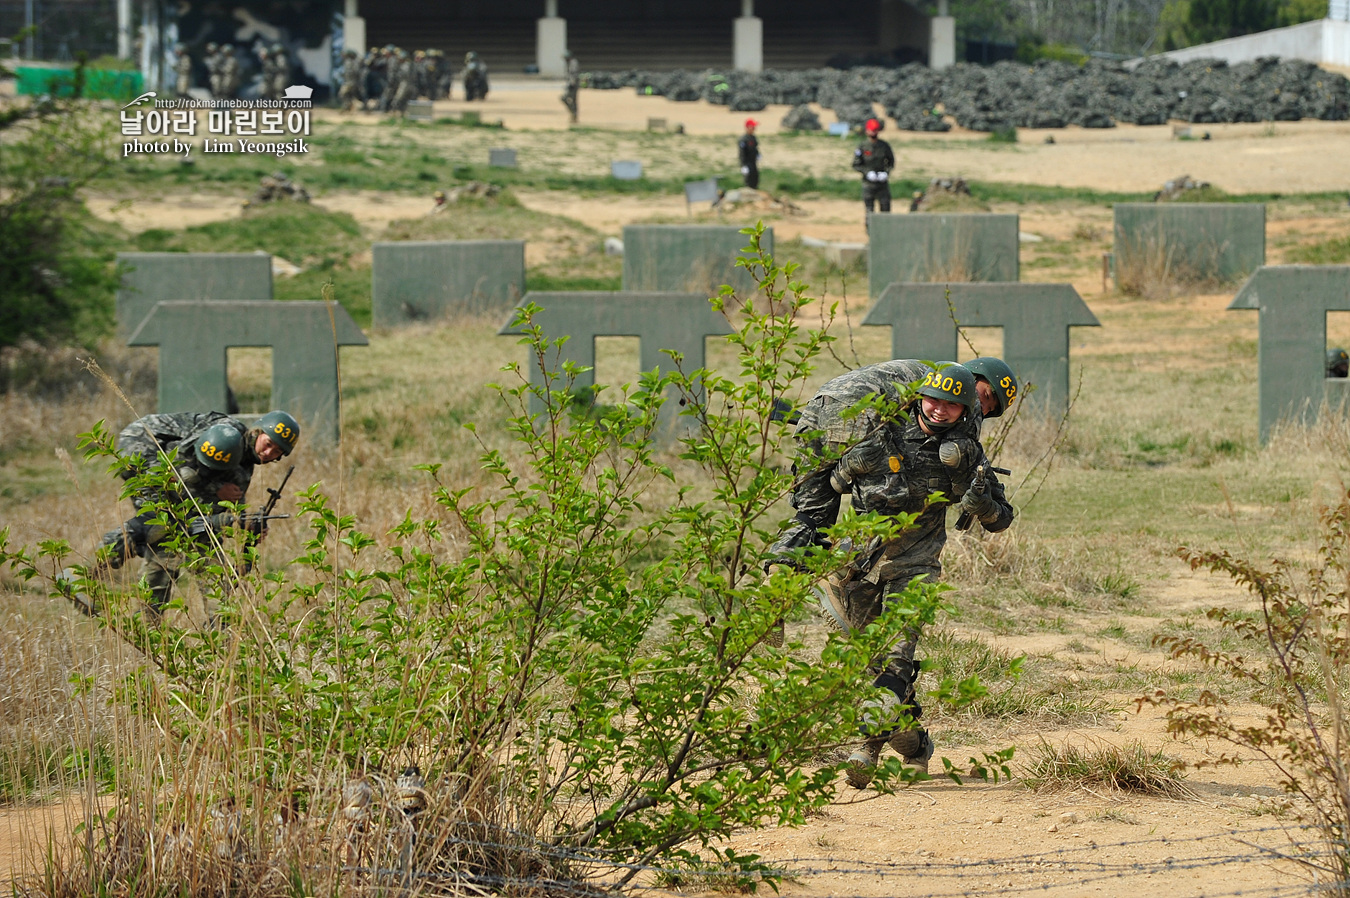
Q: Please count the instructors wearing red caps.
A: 2